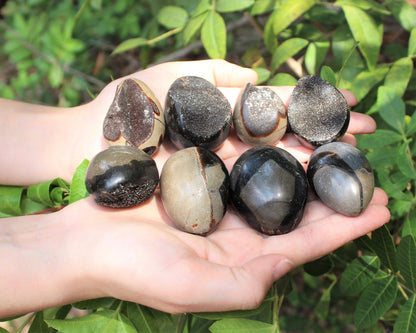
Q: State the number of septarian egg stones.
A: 8